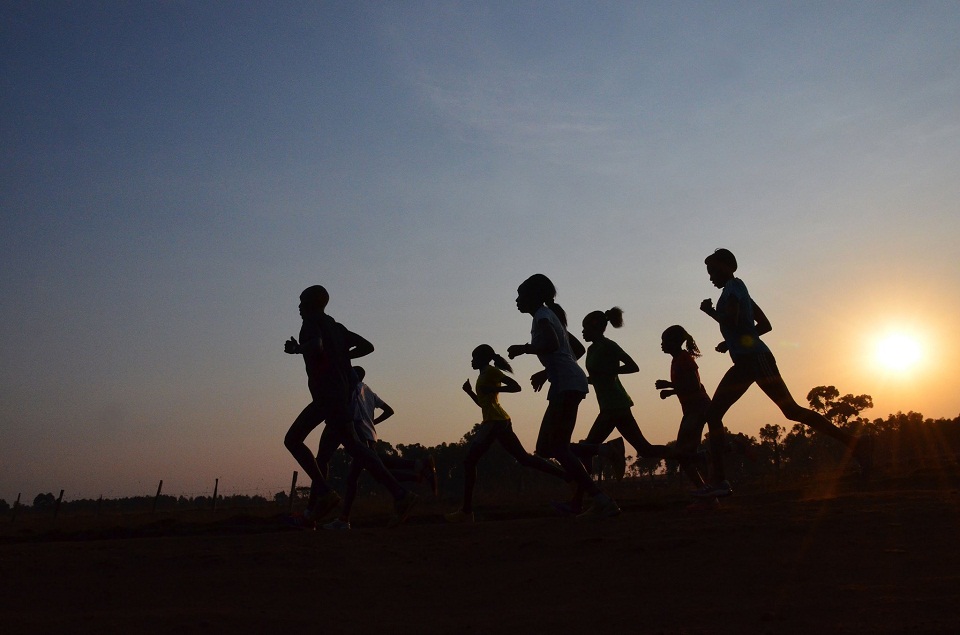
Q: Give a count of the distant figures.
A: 7